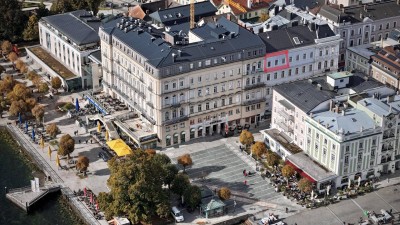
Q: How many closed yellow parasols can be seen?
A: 5